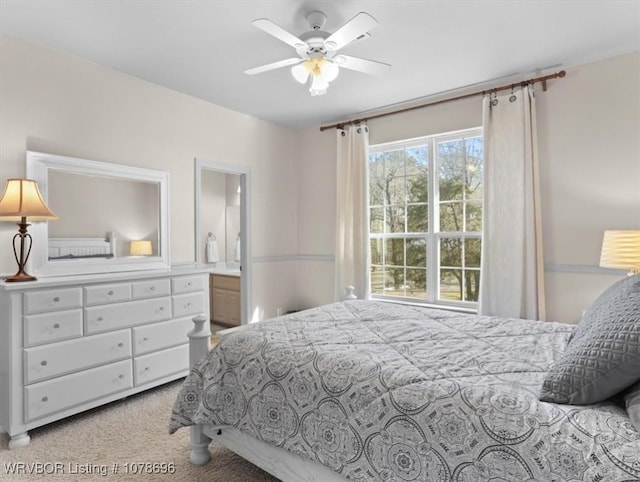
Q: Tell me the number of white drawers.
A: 11